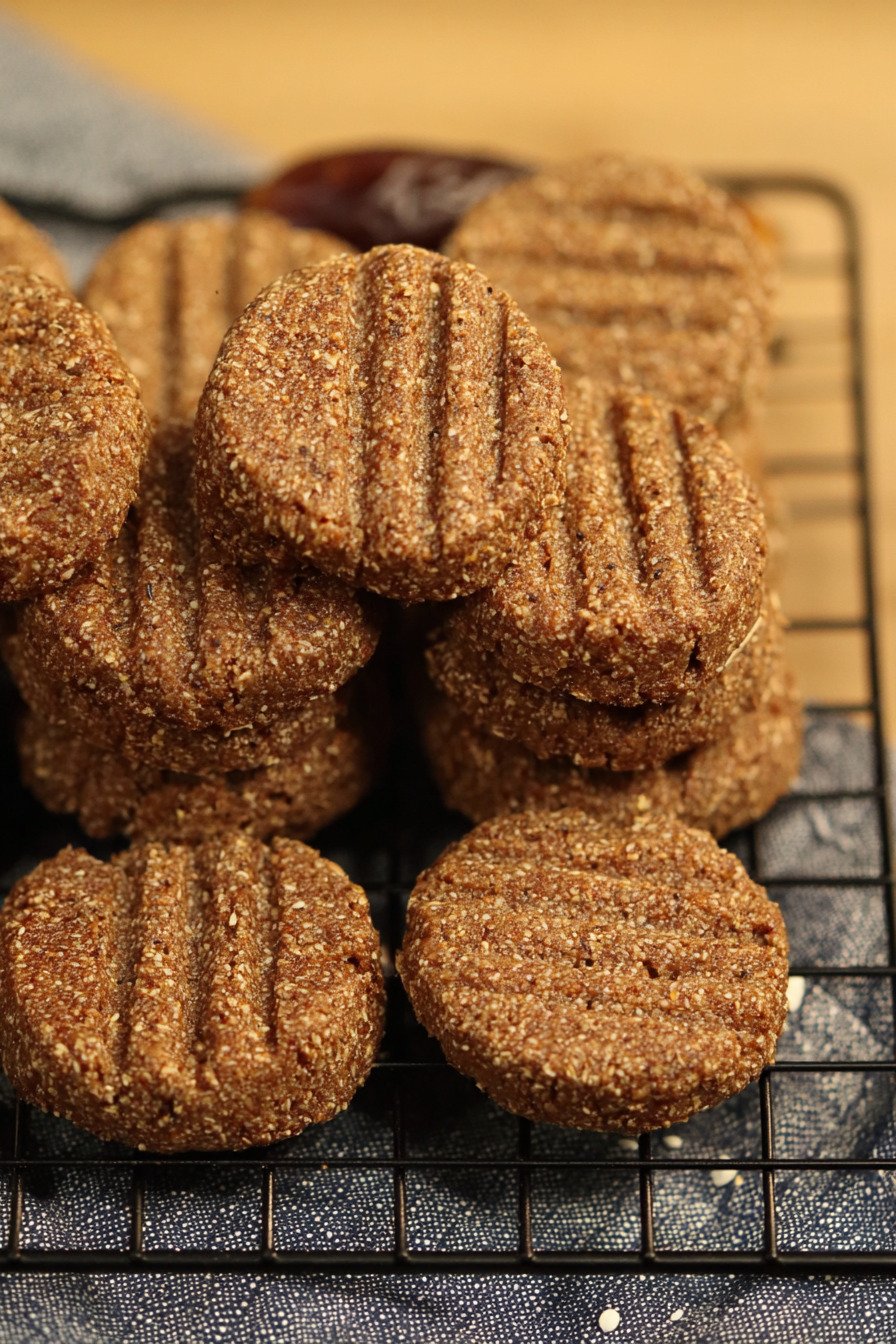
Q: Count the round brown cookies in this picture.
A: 13